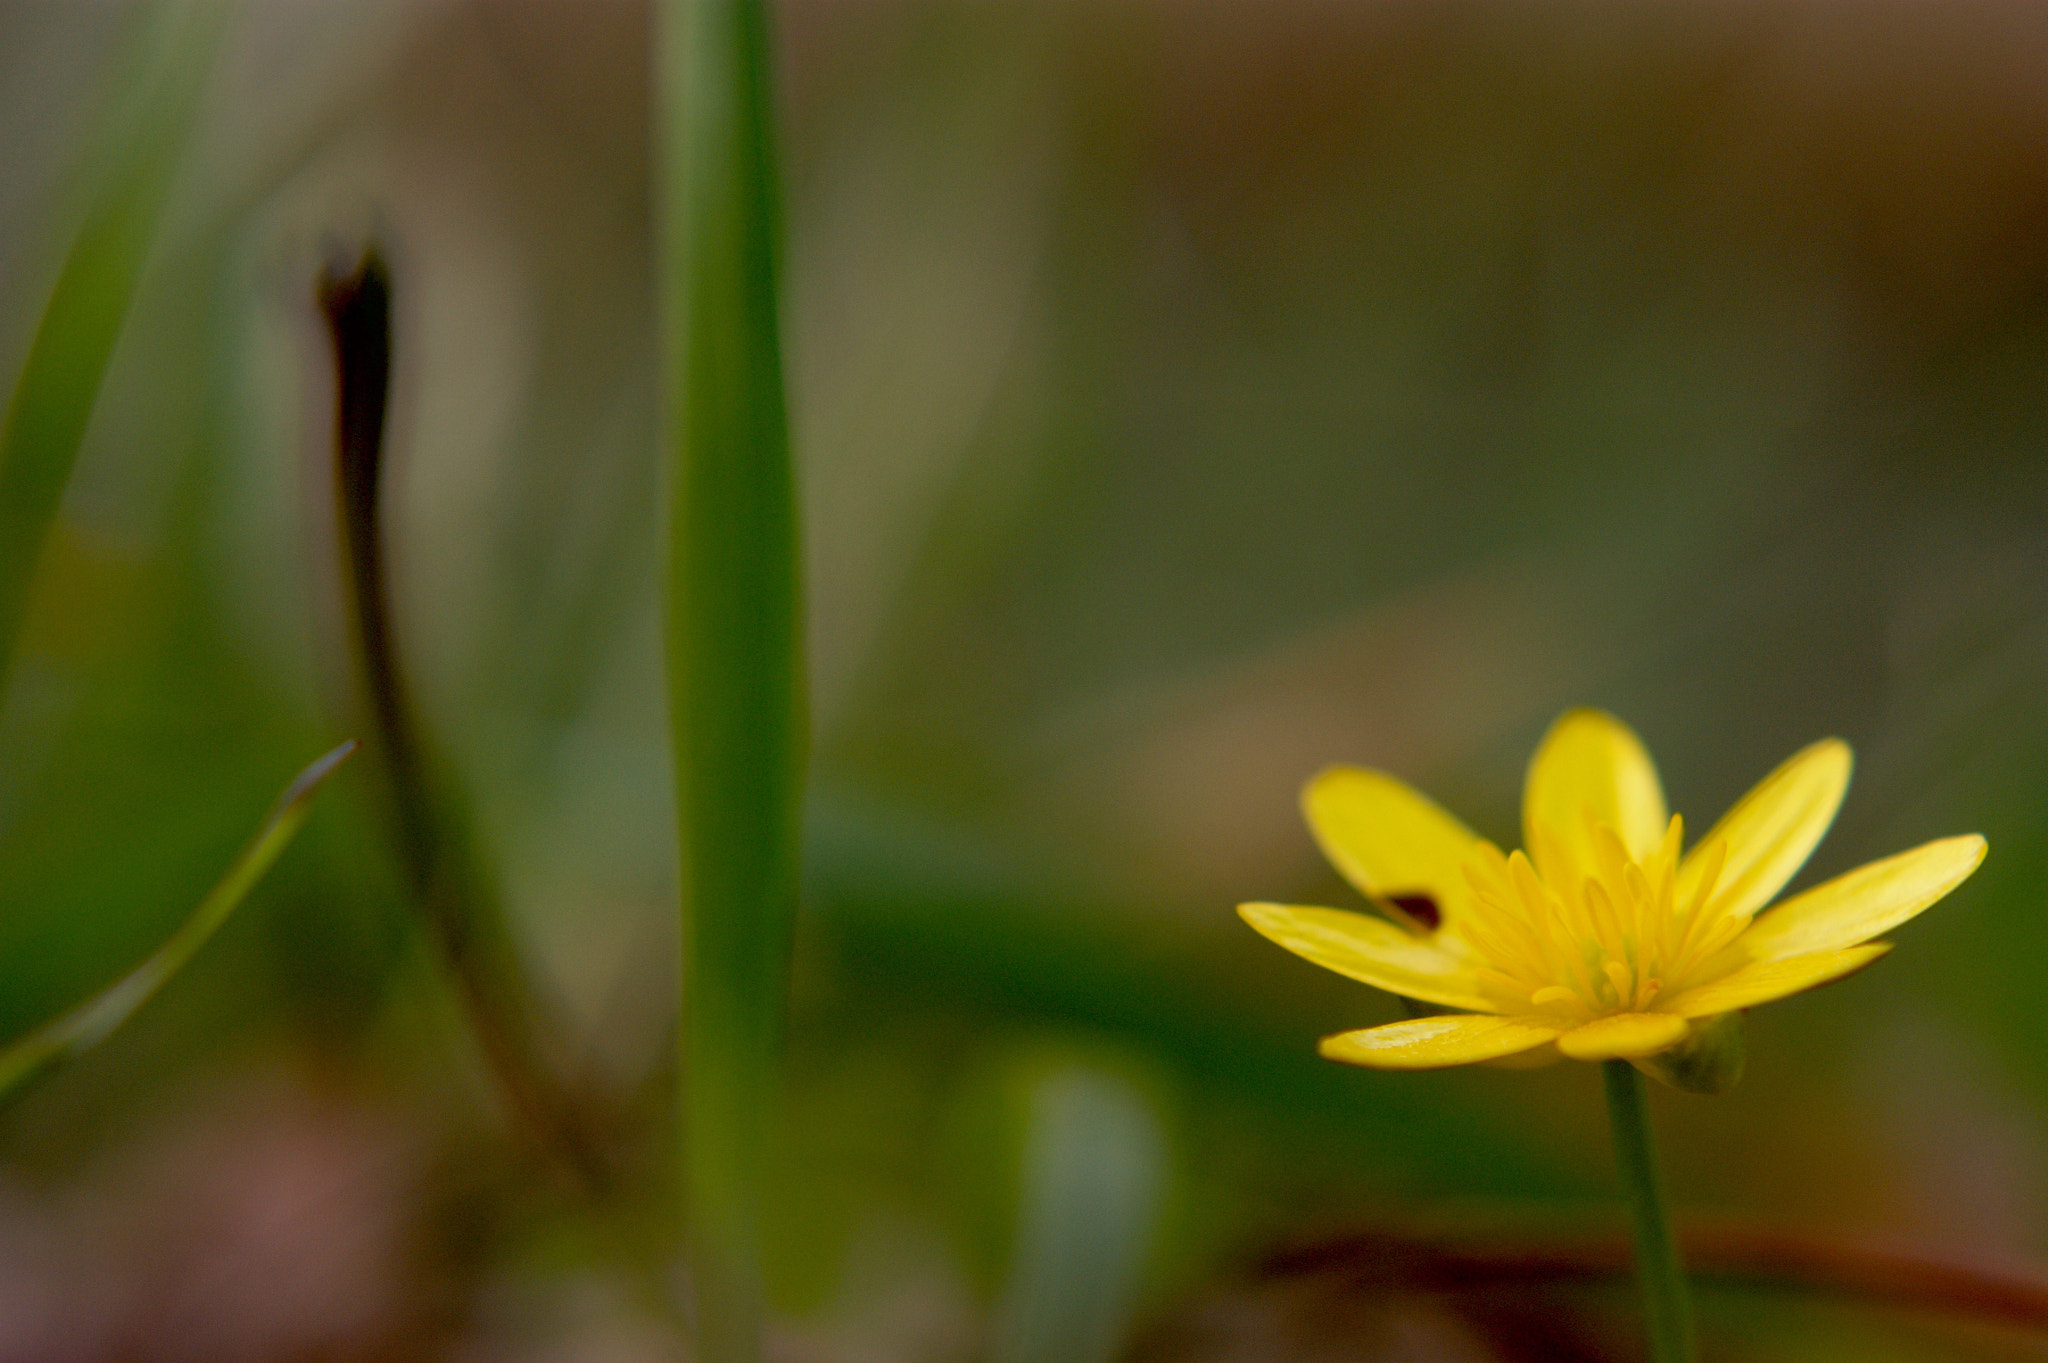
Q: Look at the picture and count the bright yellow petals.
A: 8